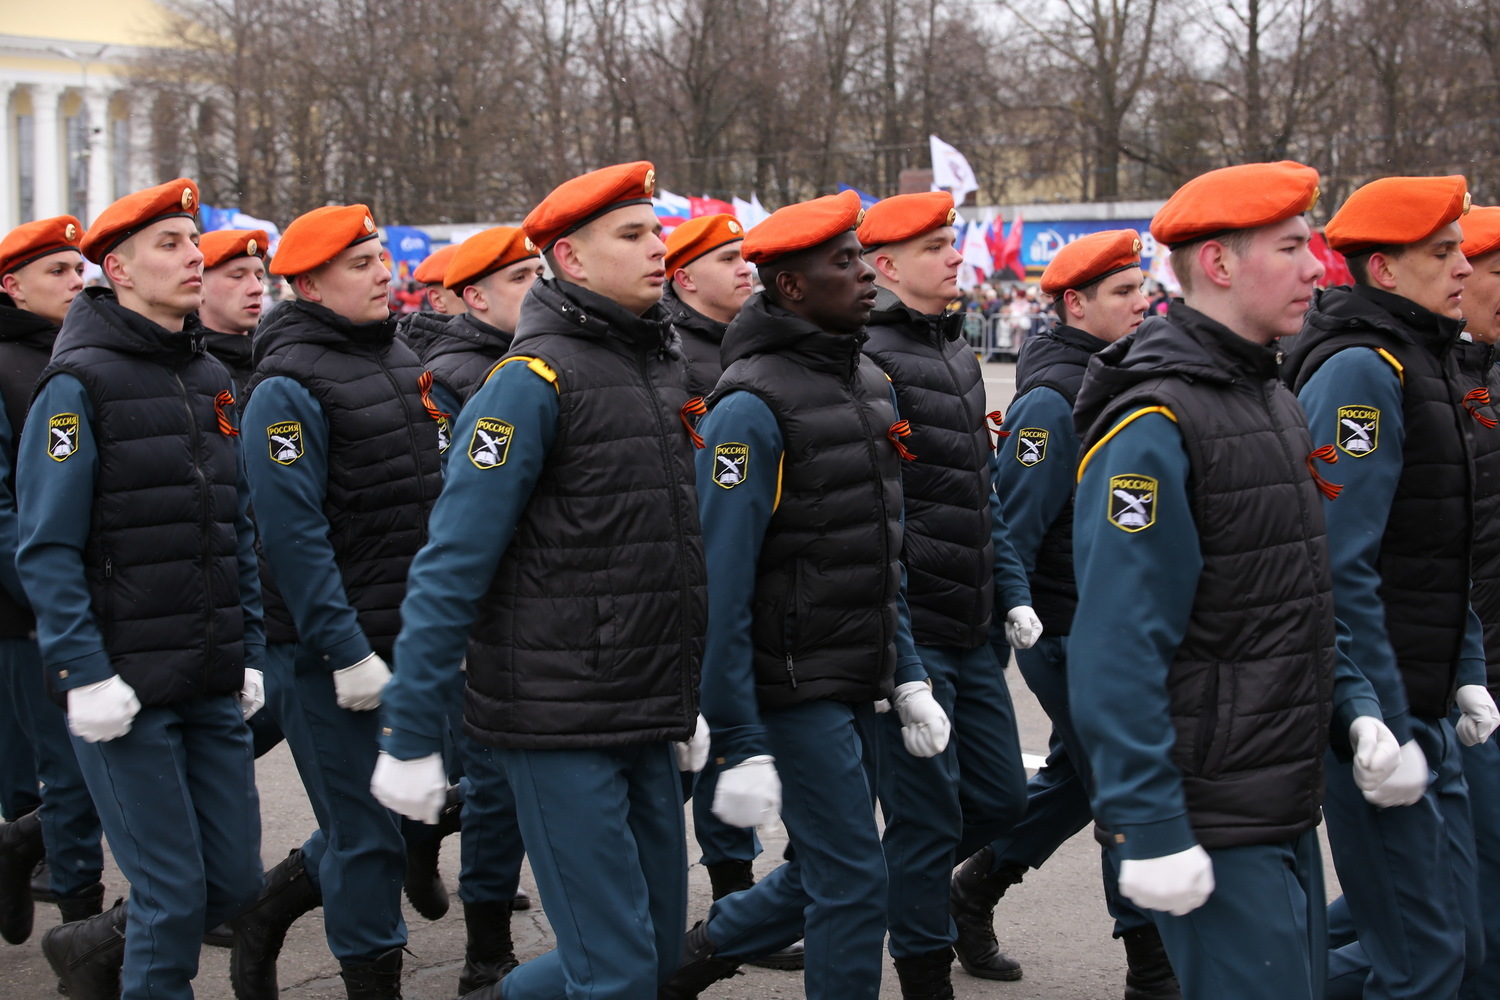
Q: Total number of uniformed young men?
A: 14